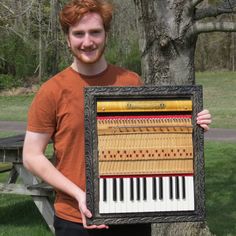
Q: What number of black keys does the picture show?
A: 11